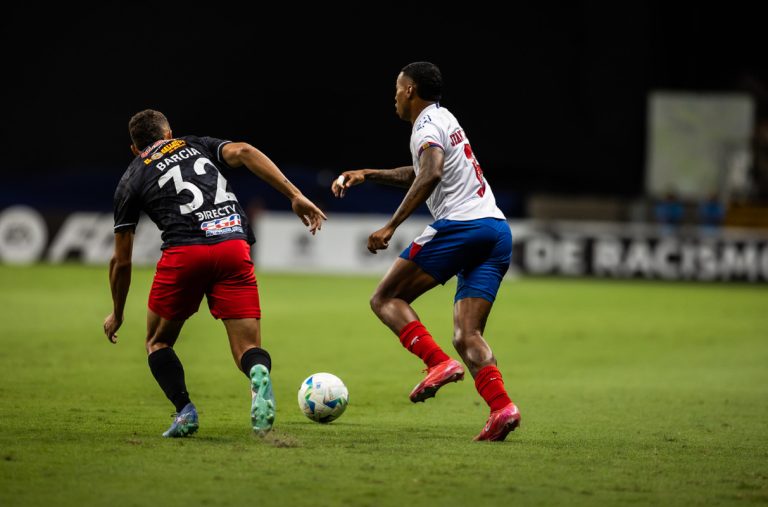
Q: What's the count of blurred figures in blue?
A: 2